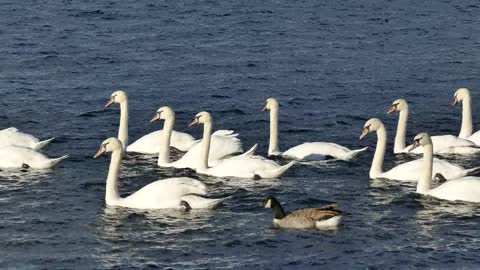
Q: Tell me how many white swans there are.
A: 11